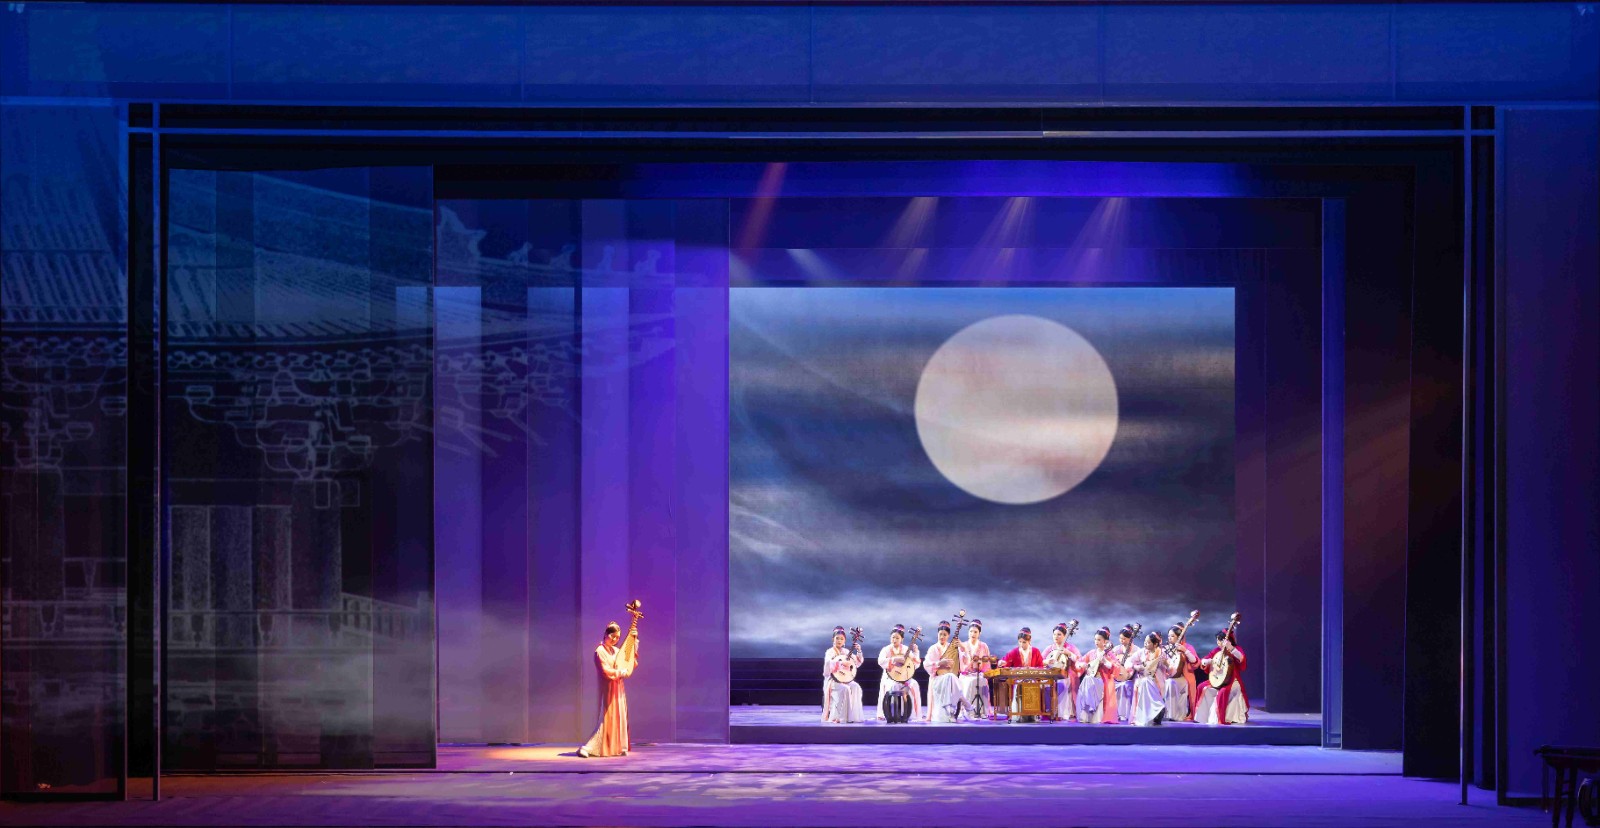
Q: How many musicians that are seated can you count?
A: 11